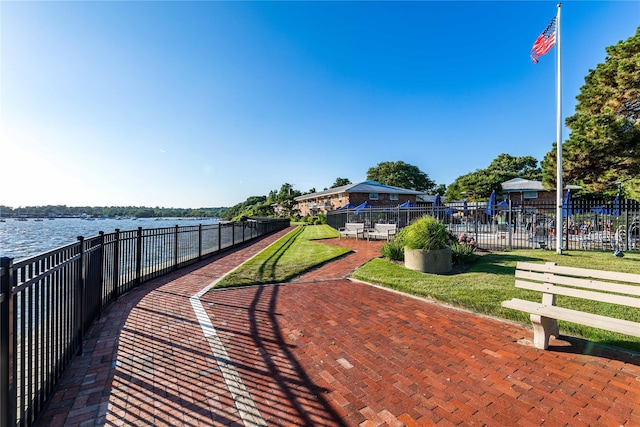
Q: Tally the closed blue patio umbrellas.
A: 5